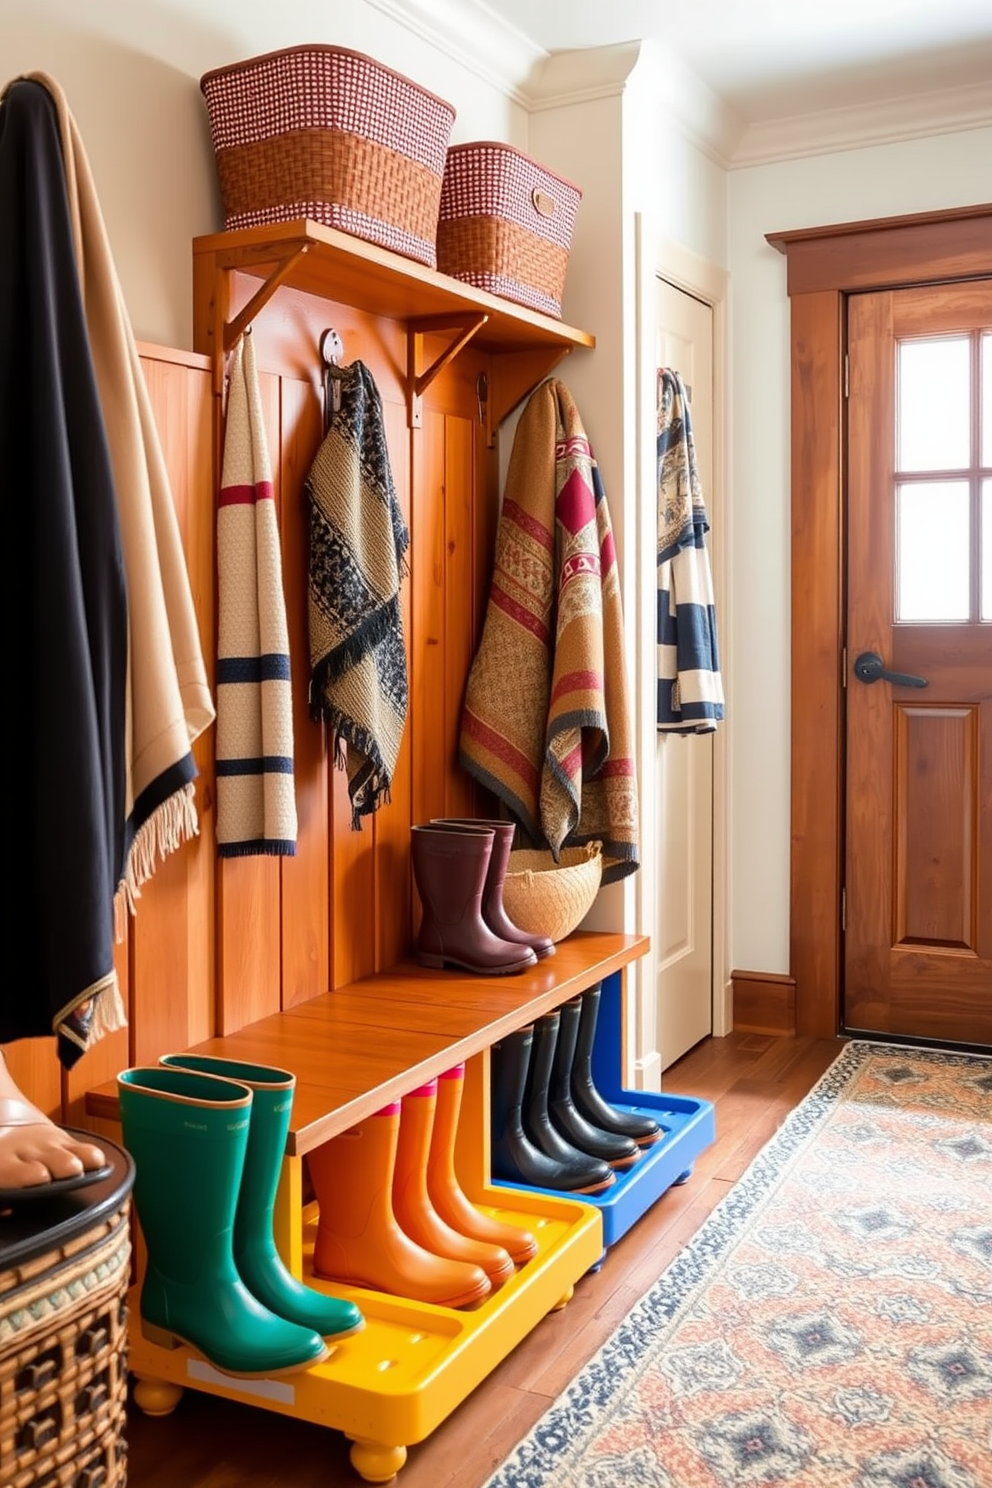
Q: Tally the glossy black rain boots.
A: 4